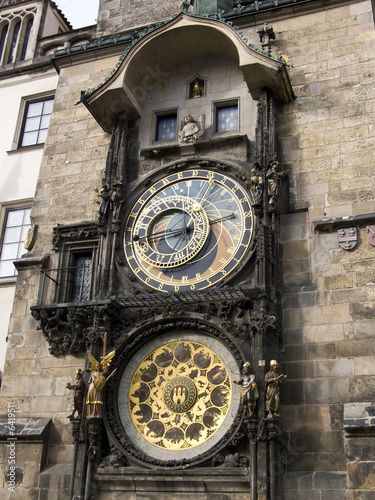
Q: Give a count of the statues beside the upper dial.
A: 4